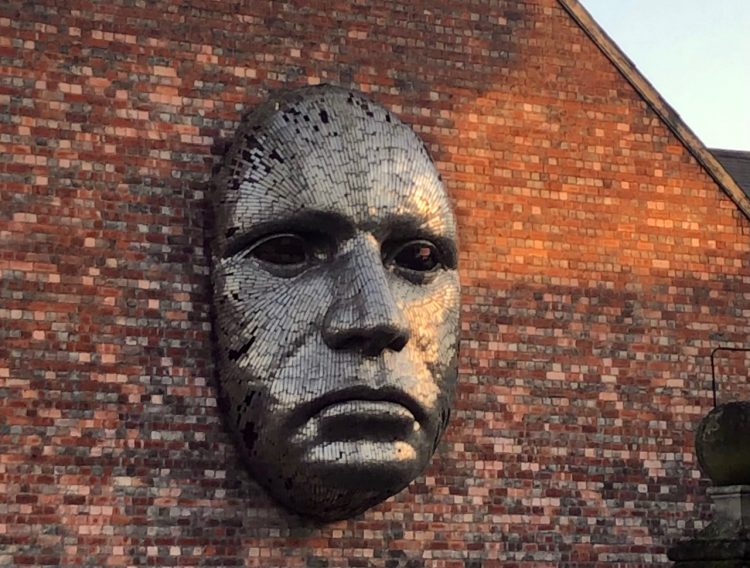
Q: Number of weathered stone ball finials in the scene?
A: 1